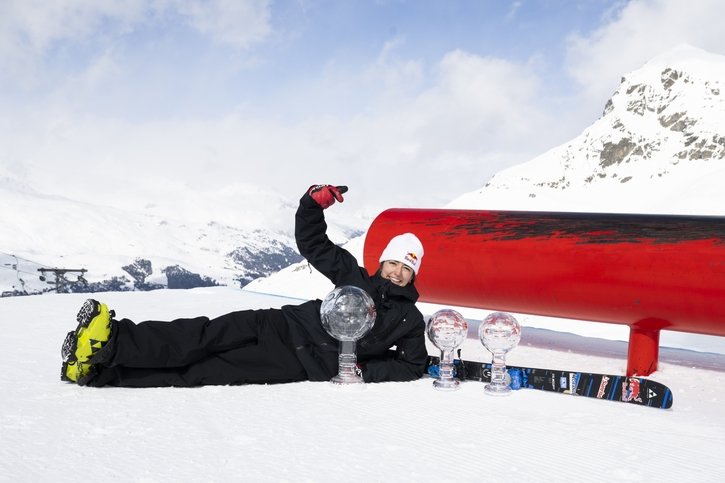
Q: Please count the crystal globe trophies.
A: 3